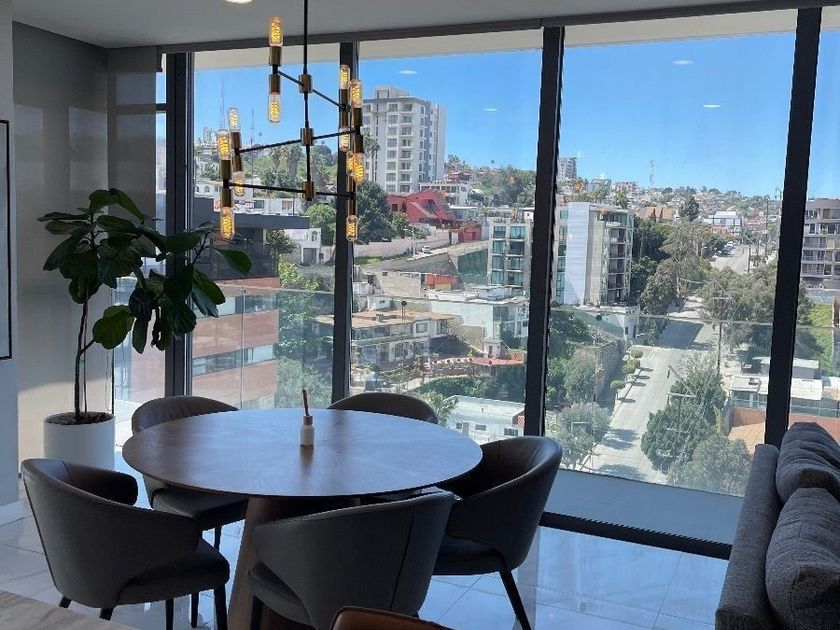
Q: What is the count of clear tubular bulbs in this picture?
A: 12